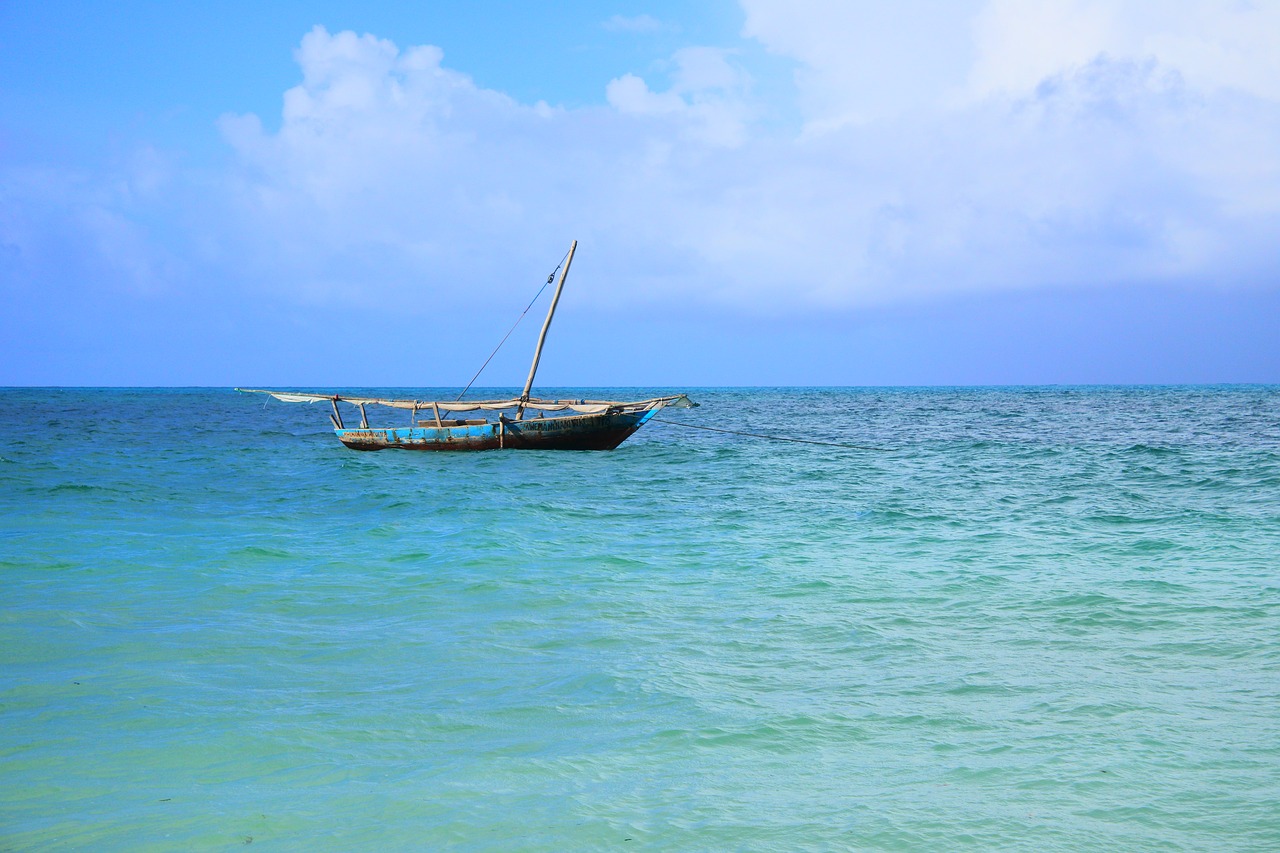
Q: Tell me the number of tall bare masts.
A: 1